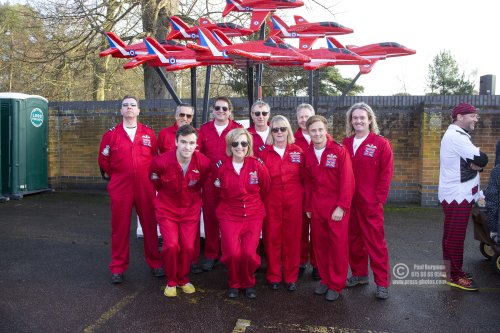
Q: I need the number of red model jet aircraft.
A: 9